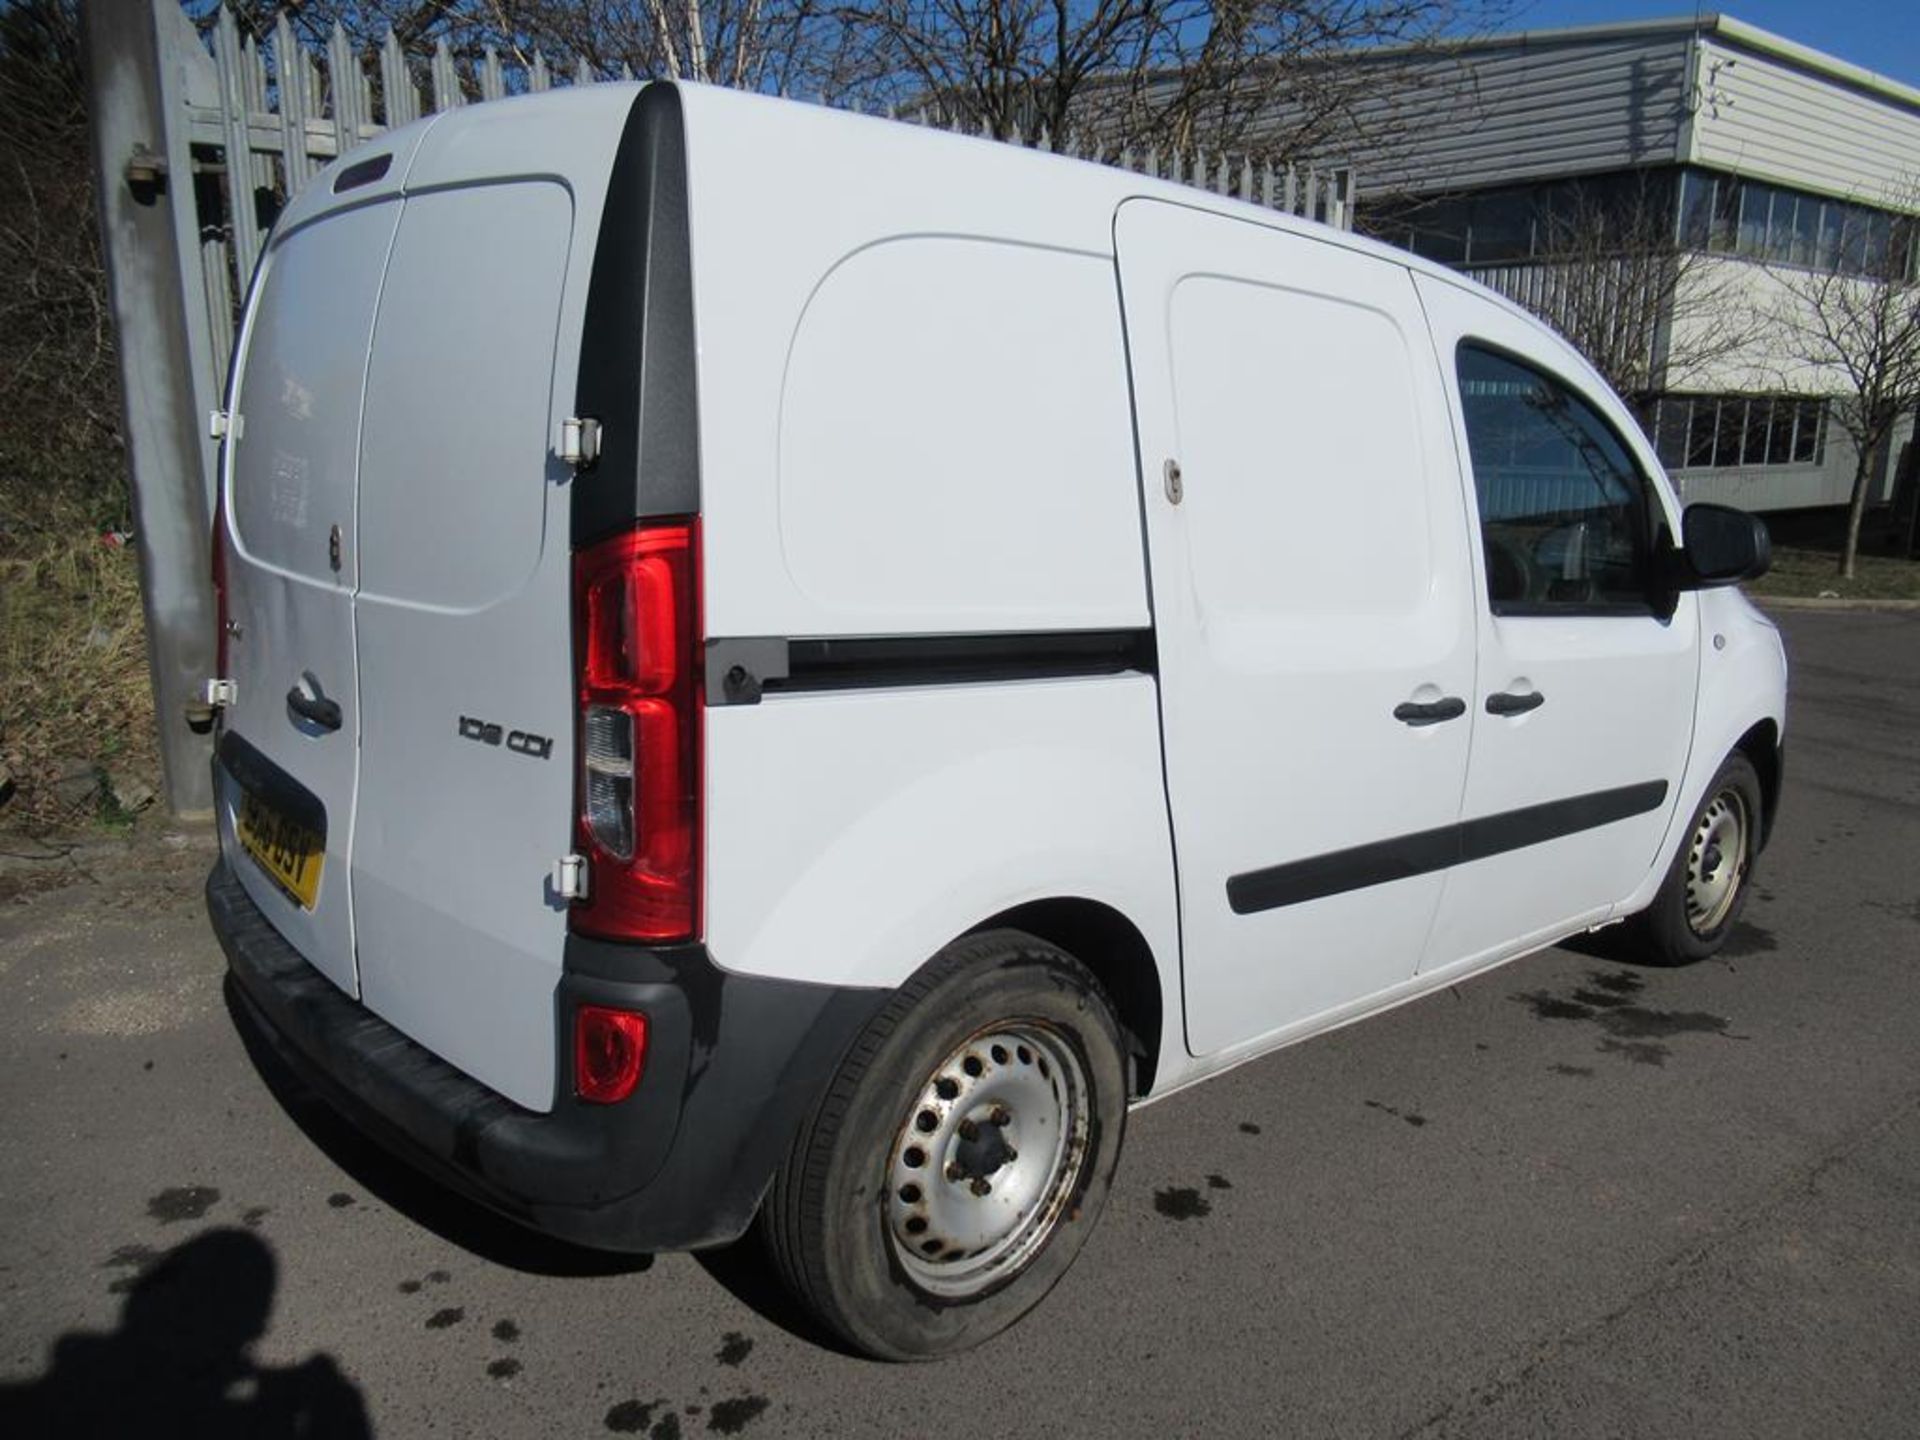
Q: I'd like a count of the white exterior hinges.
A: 4